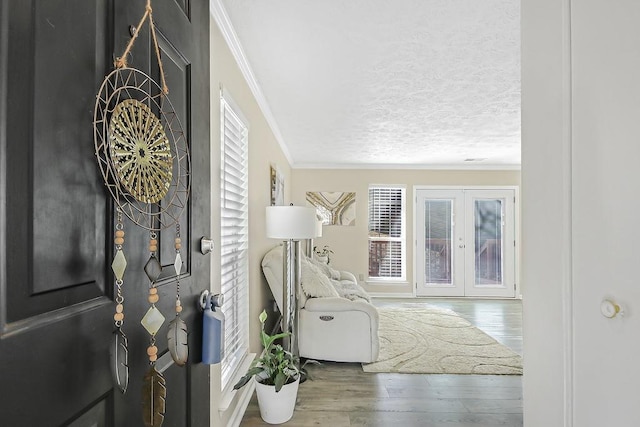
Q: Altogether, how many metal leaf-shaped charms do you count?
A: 3